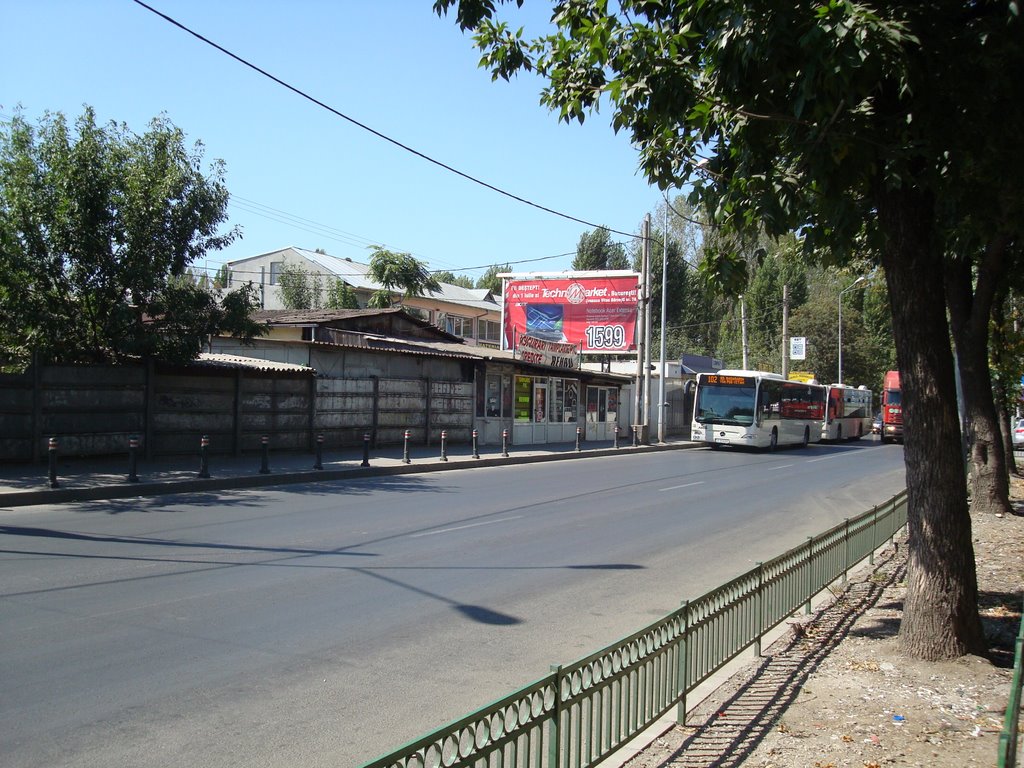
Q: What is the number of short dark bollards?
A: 13